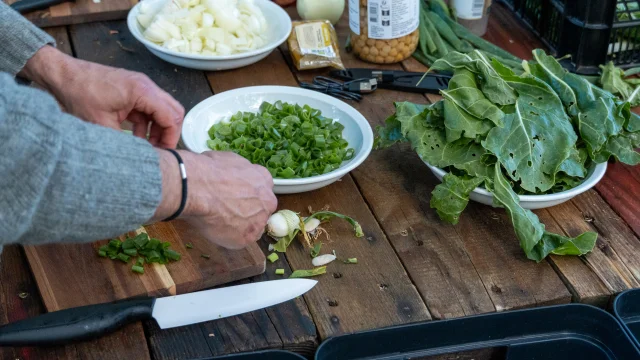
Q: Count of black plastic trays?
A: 3